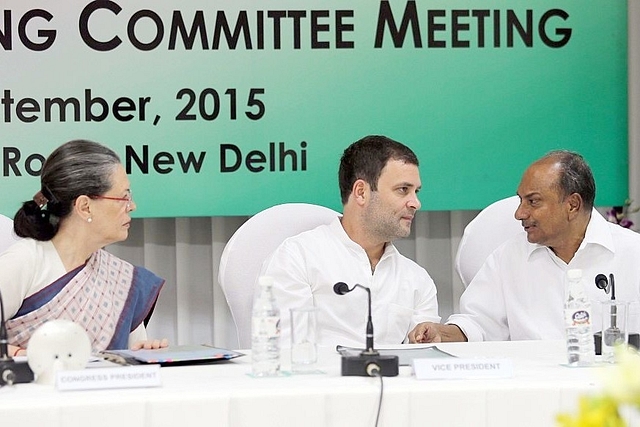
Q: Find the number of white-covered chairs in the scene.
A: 3